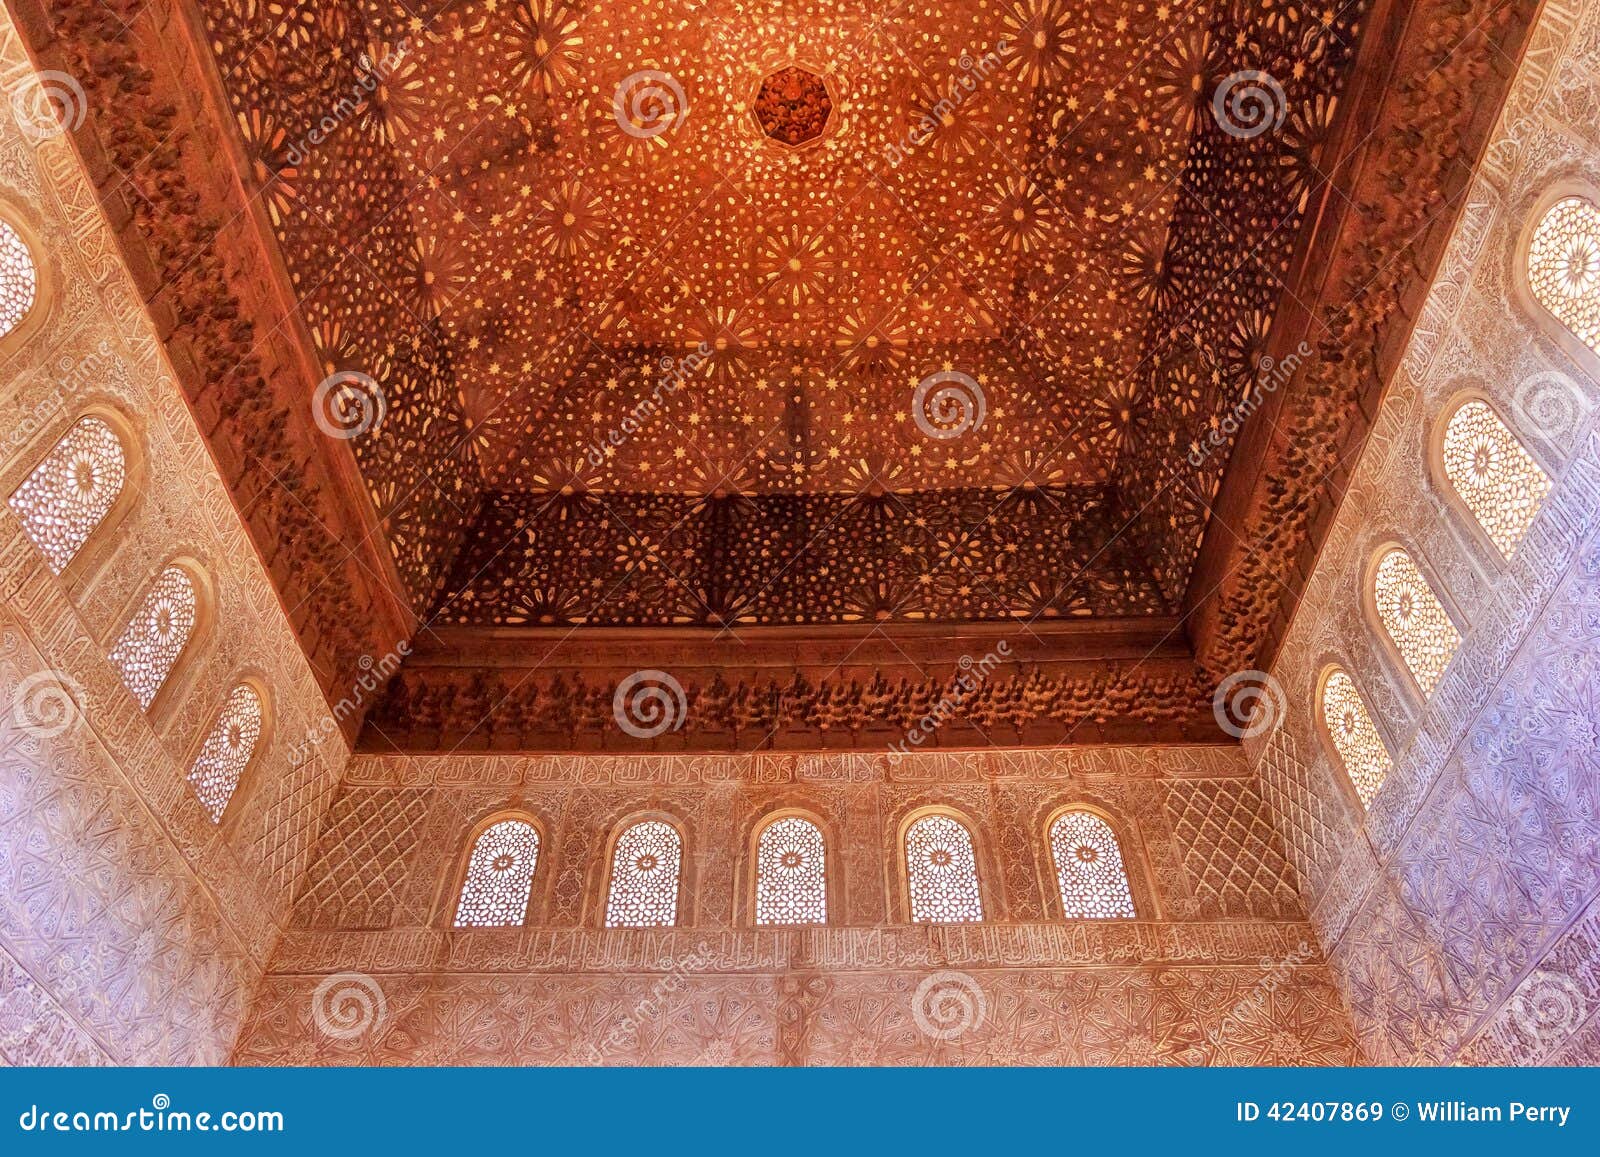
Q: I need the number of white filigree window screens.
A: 13